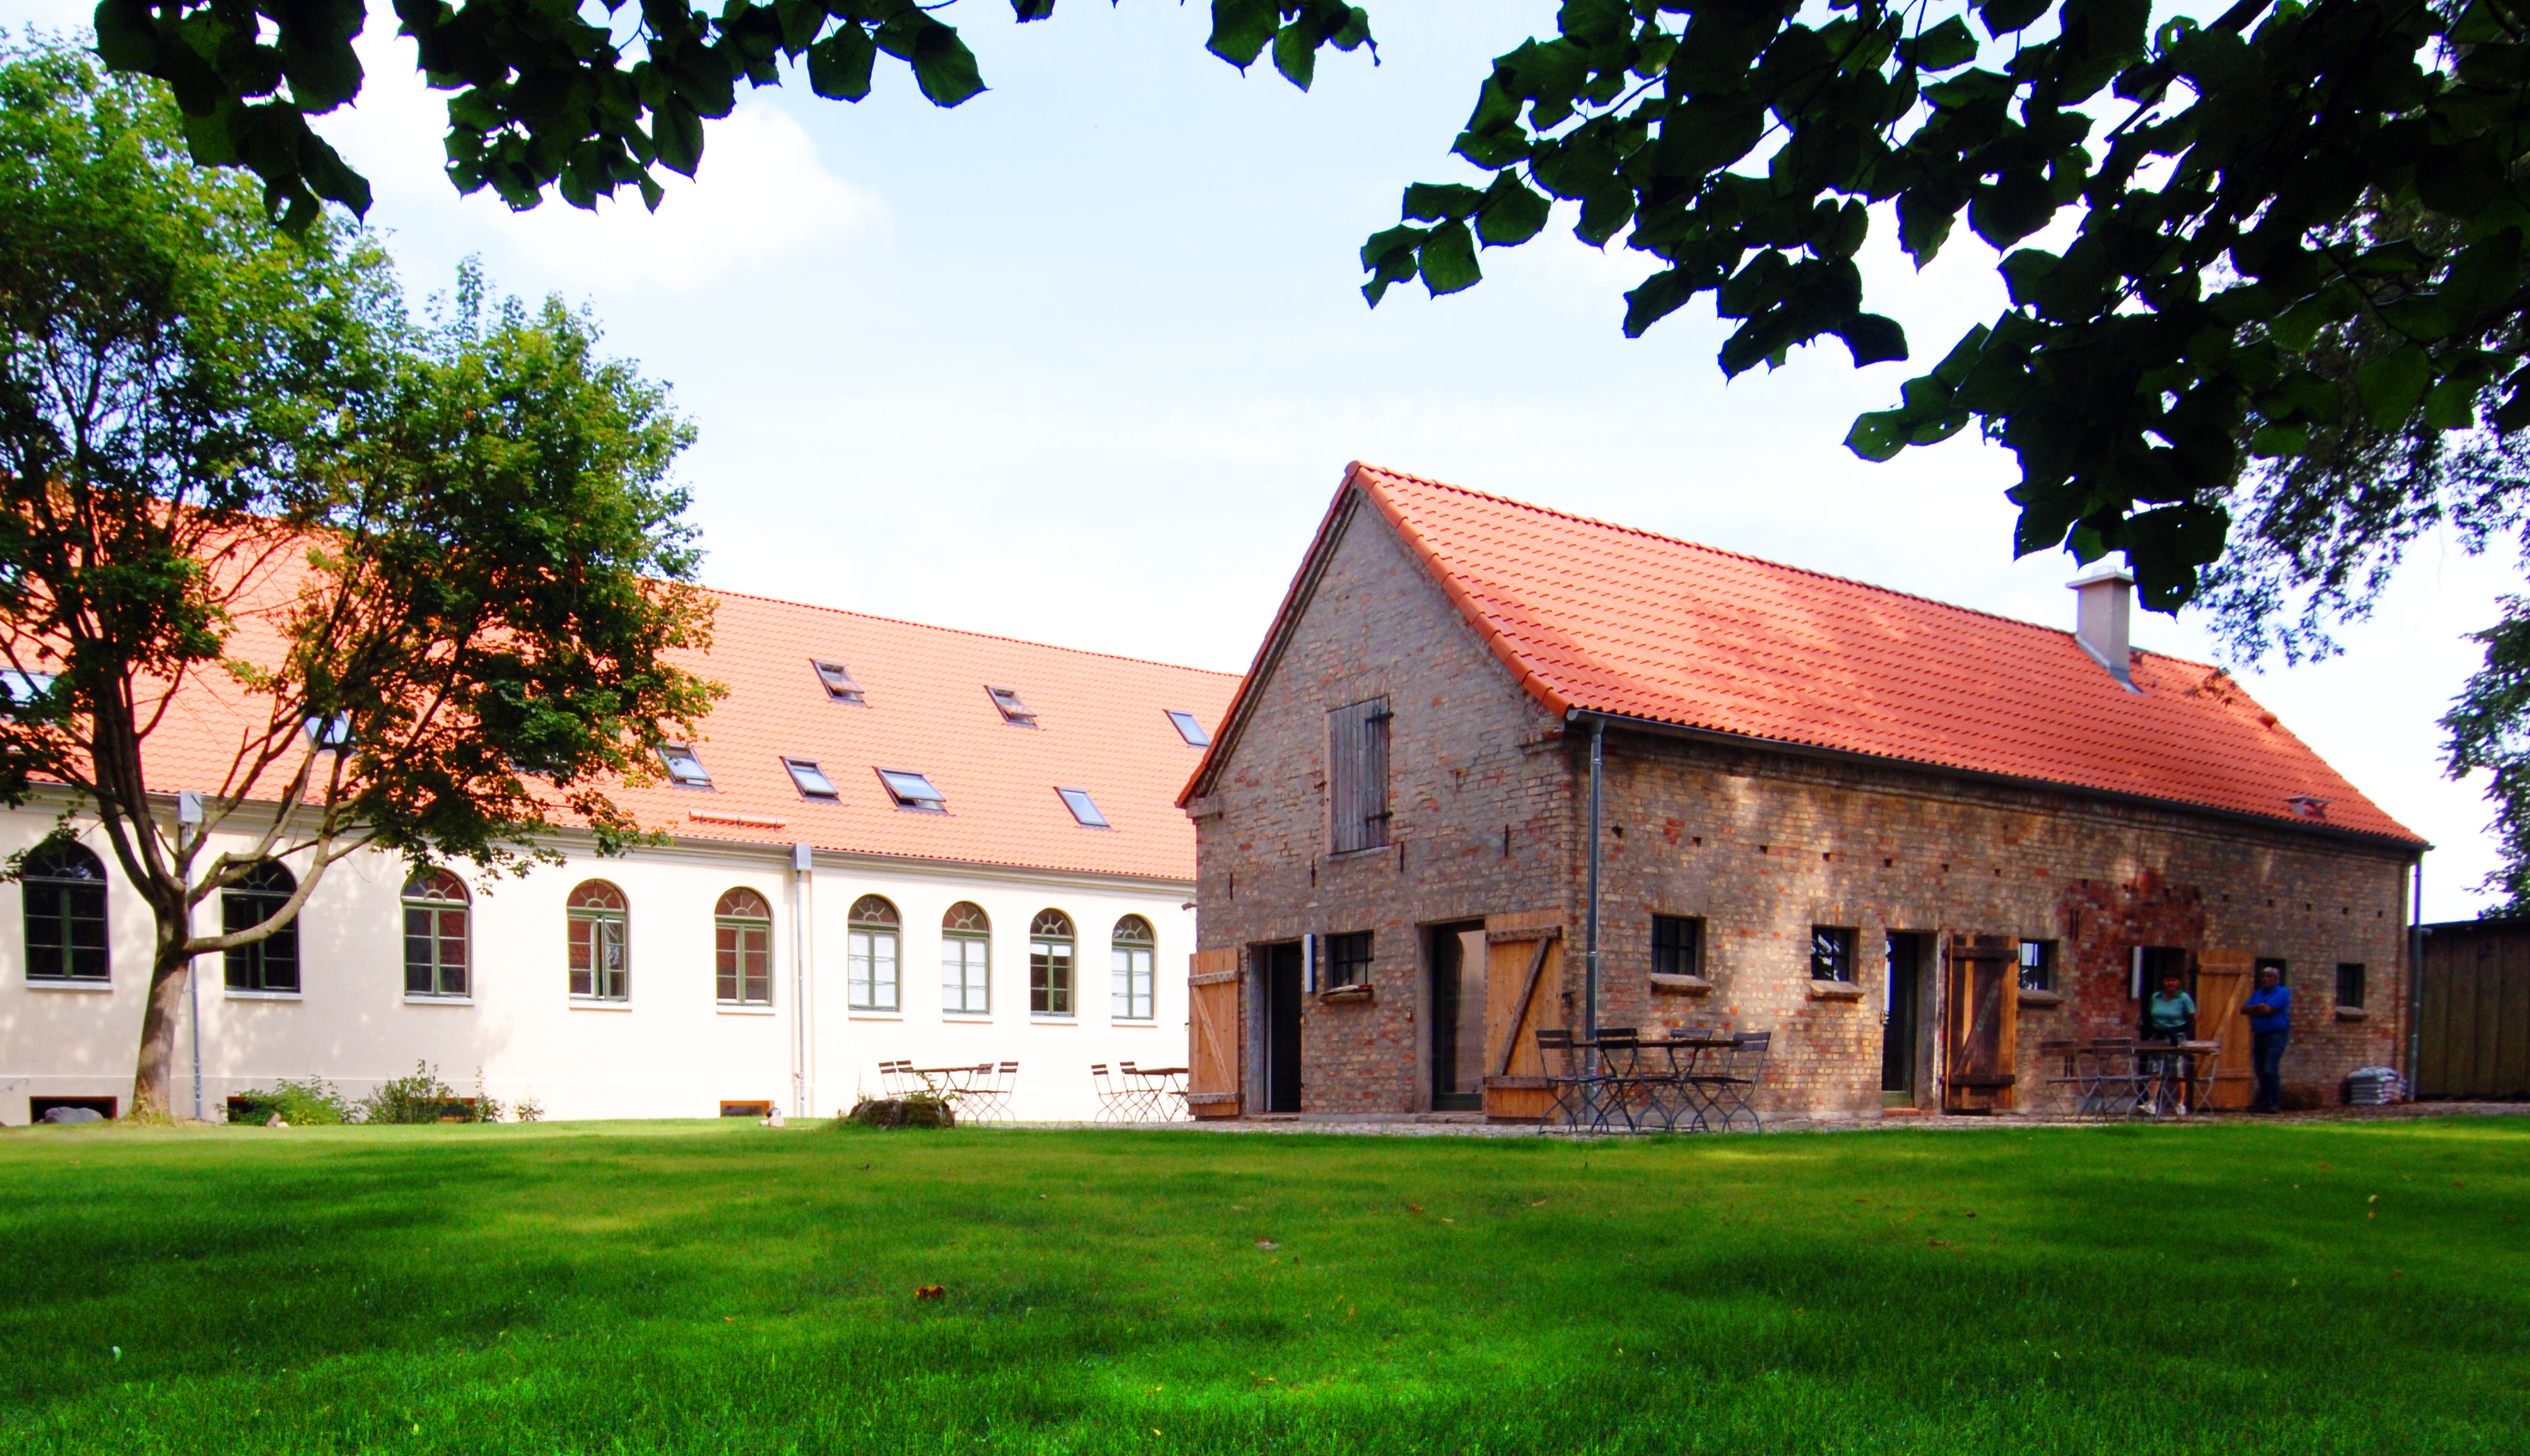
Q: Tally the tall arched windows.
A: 9